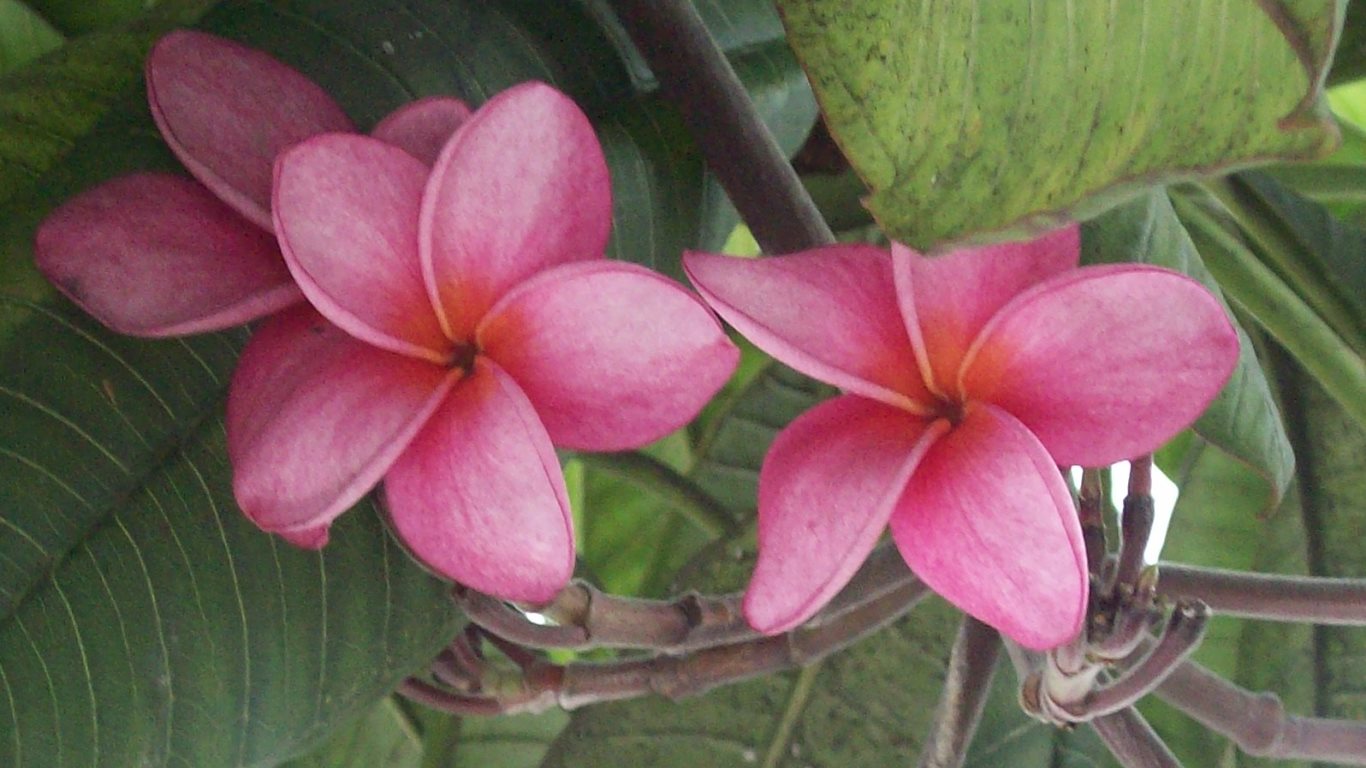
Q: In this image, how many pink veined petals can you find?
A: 13